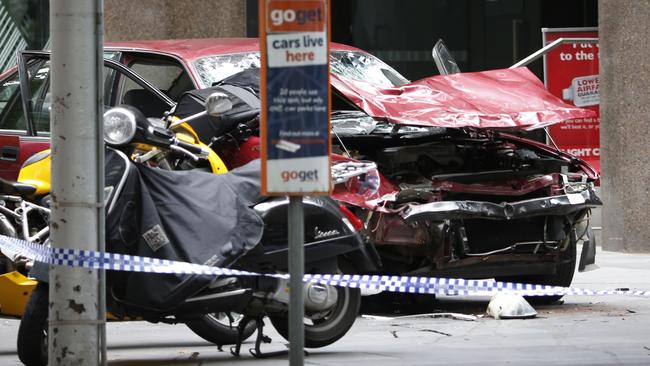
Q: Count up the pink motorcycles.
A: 0